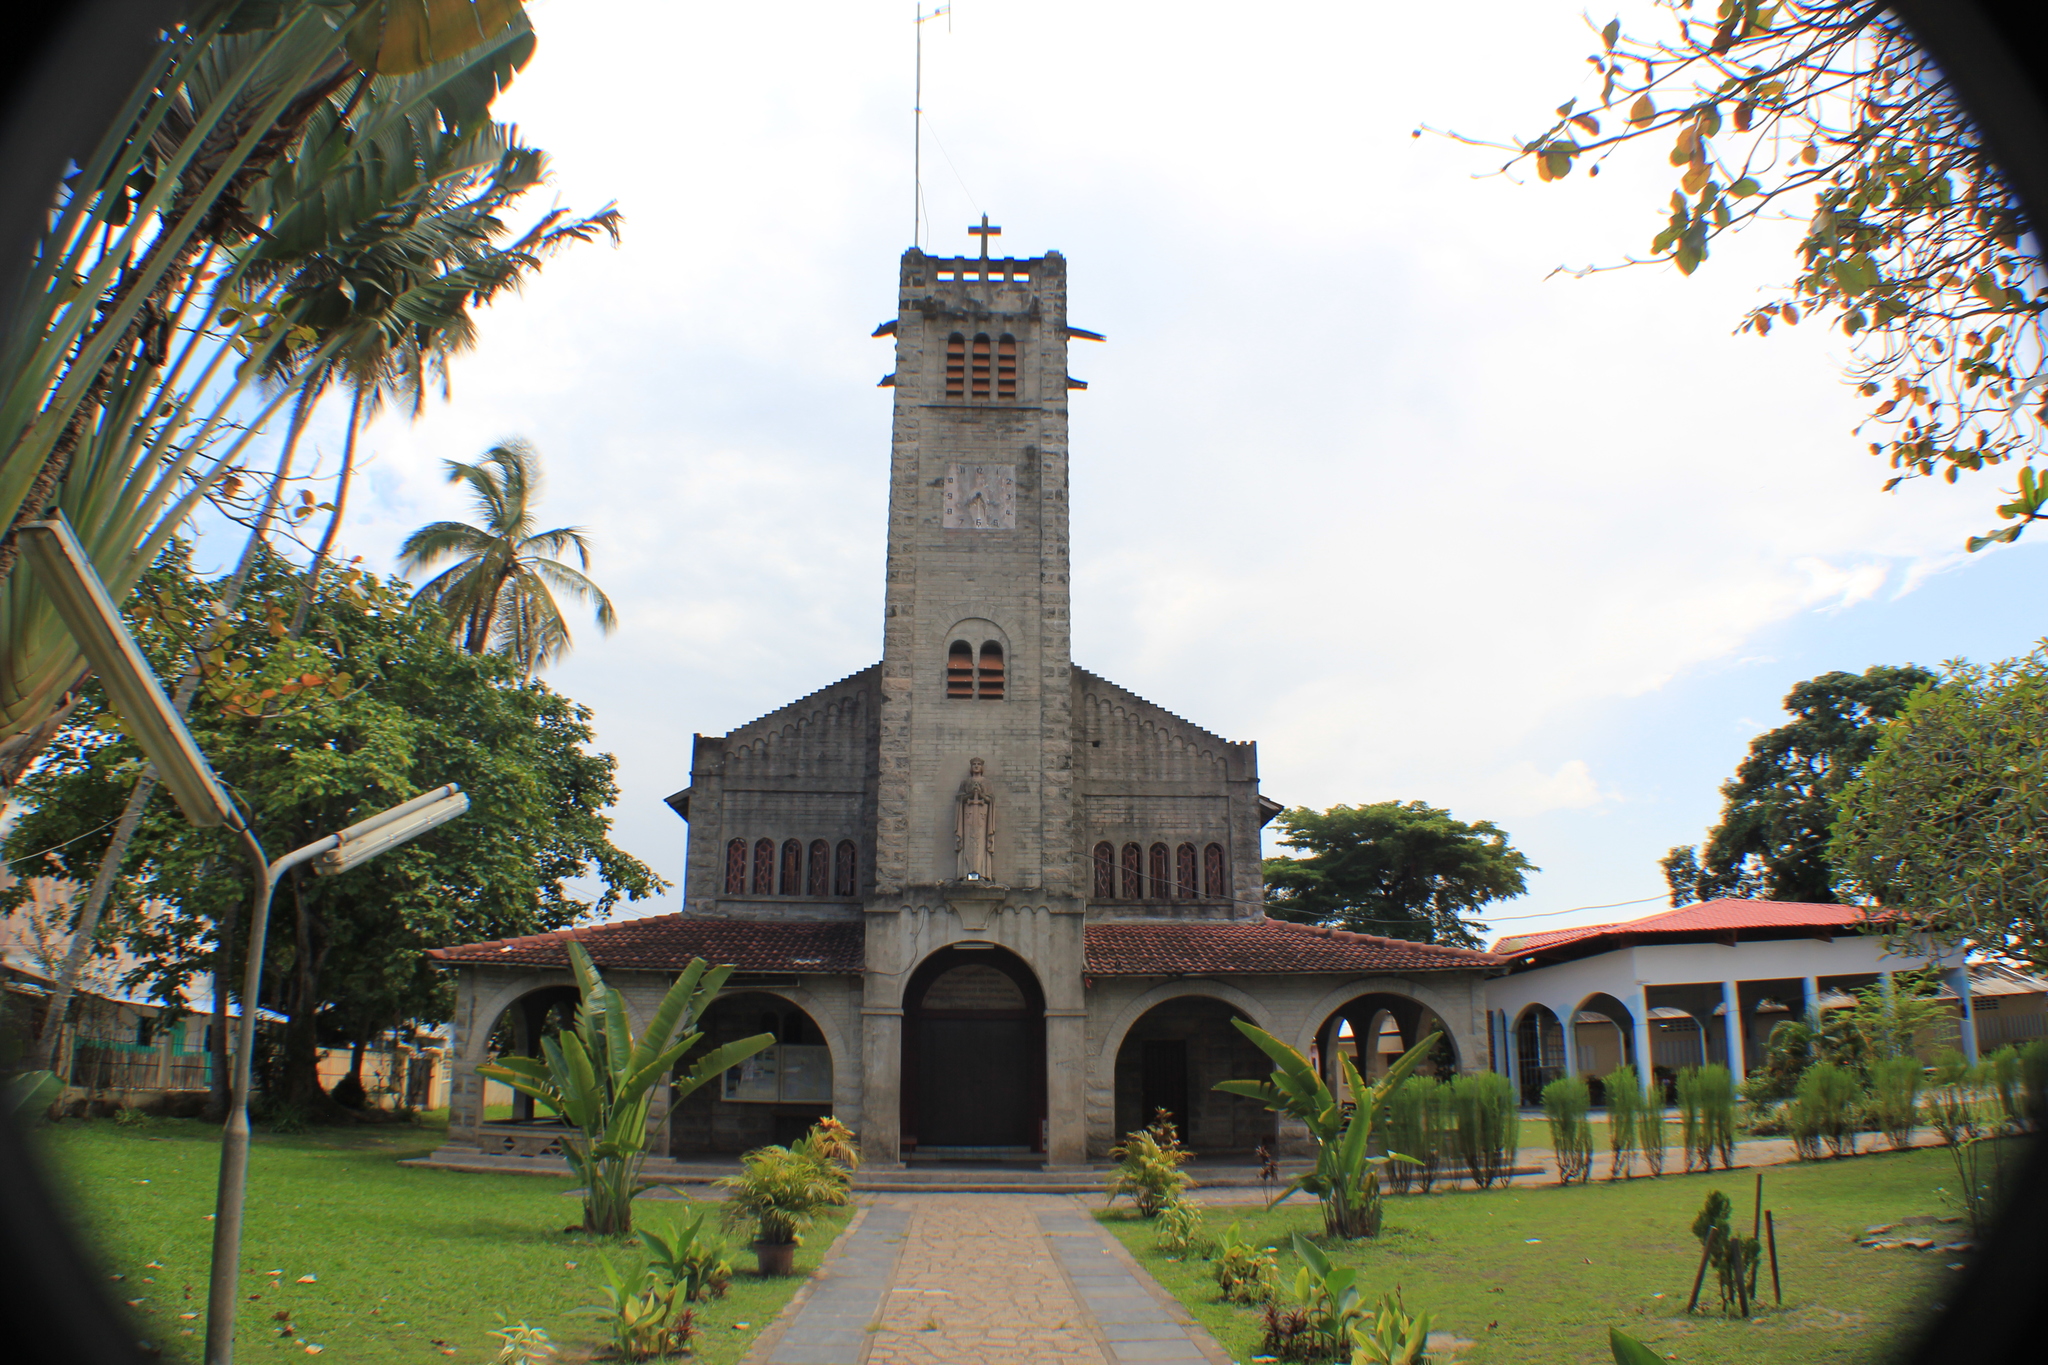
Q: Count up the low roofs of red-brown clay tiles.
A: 2